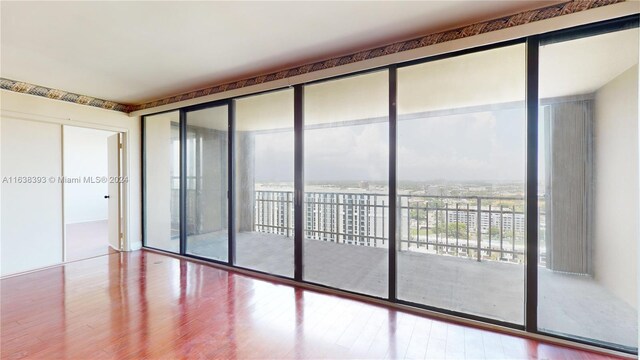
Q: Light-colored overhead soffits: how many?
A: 1